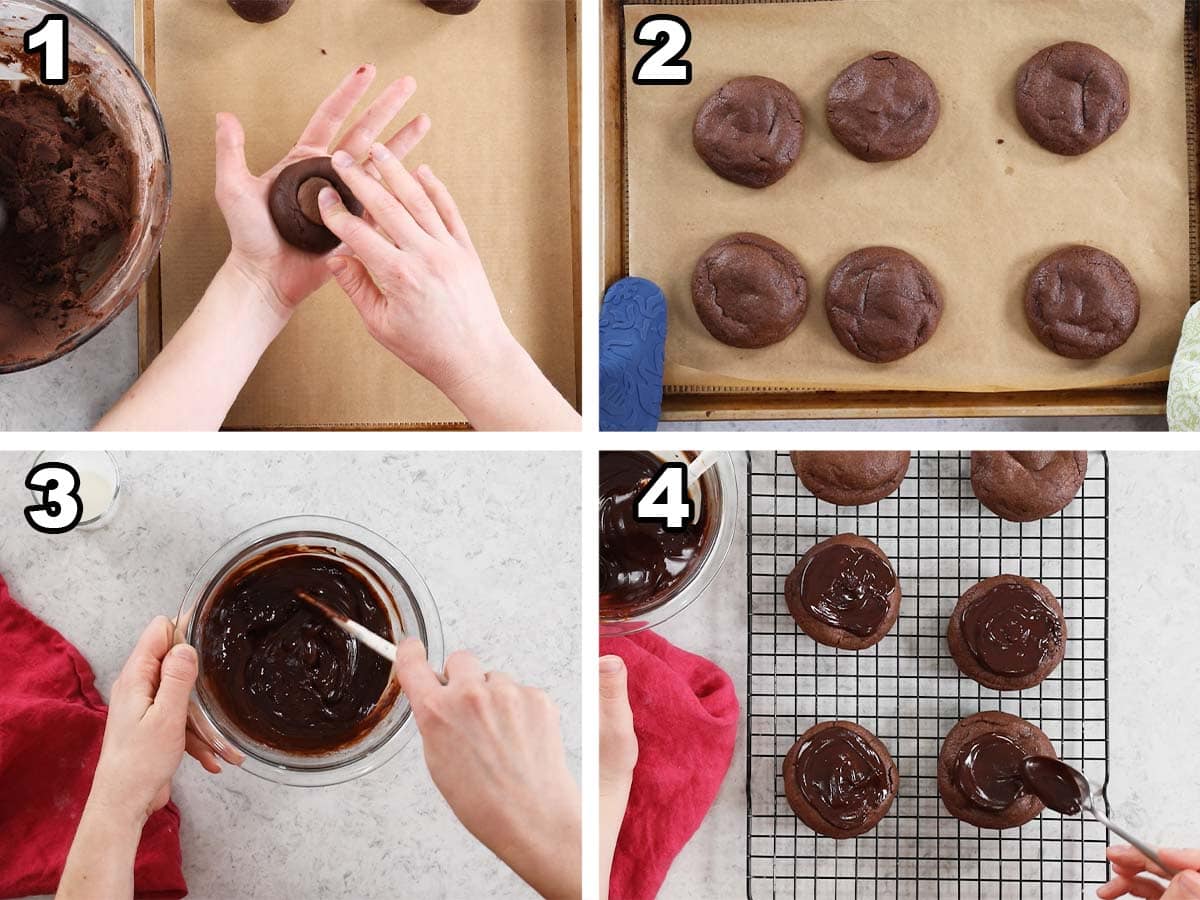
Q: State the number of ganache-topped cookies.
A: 4